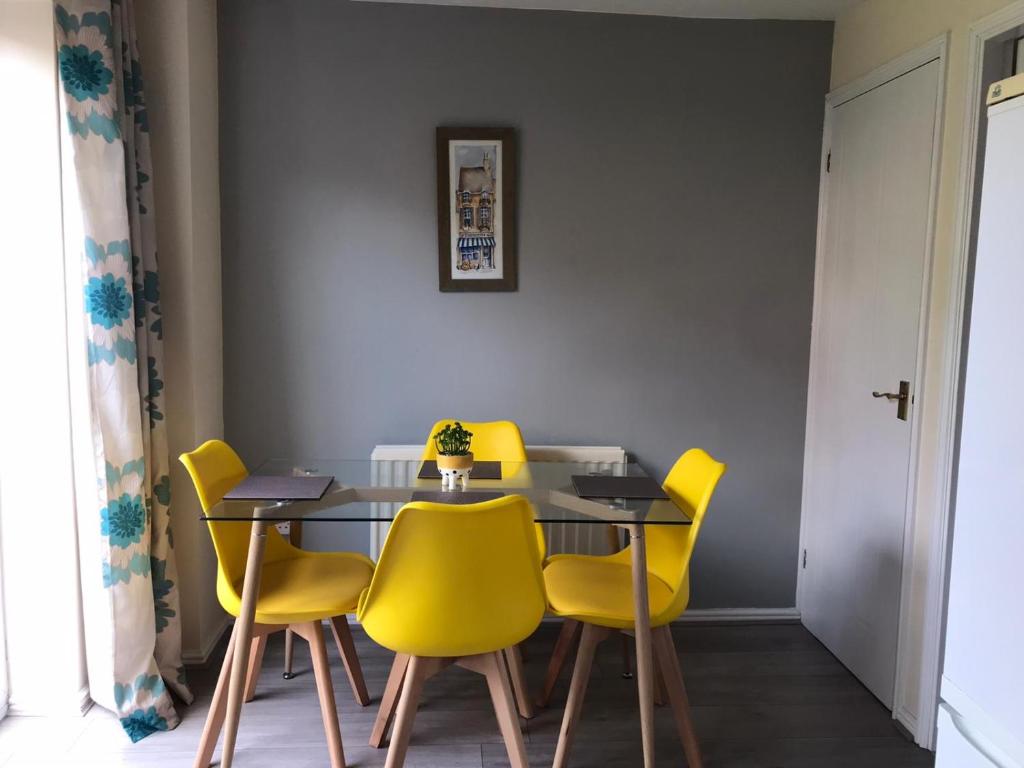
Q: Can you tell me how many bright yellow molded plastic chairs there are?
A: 4